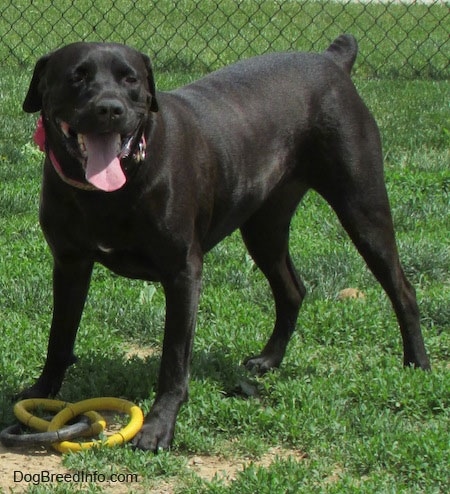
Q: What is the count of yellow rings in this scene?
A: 2